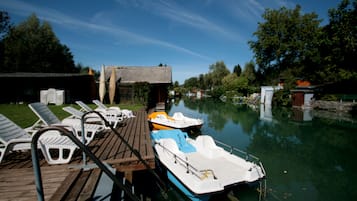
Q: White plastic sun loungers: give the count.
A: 5